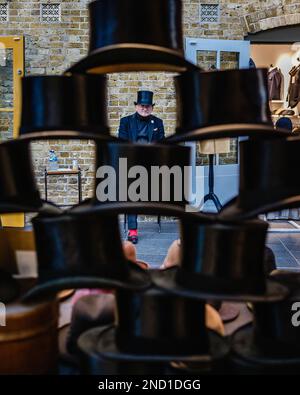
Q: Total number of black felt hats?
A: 11